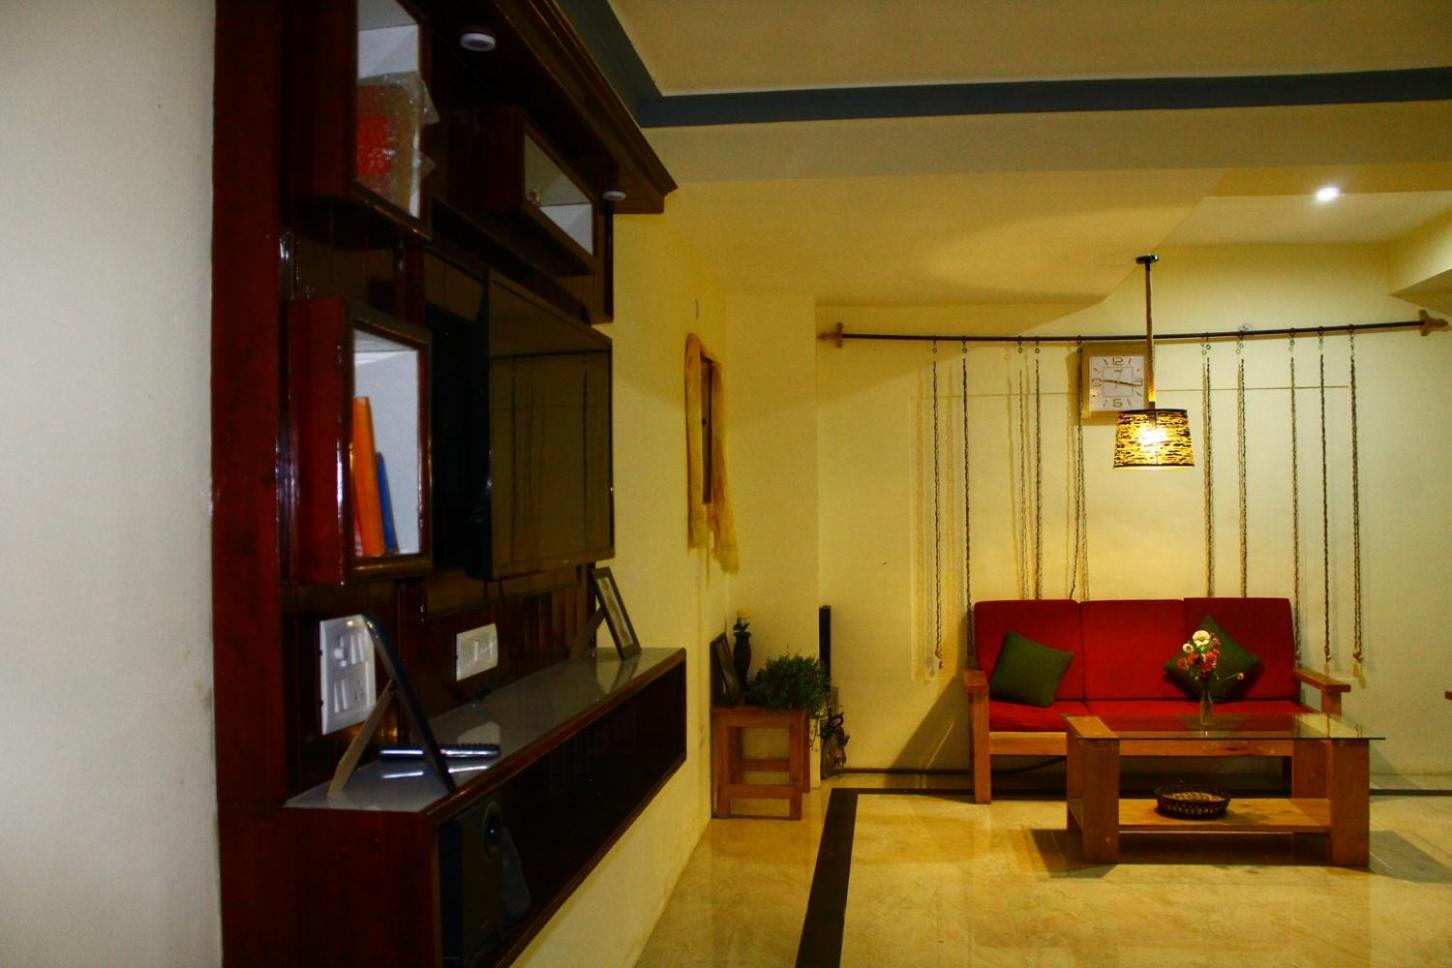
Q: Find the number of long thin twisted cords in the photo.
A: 10